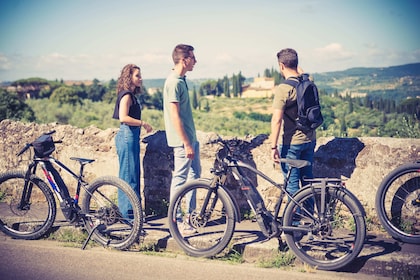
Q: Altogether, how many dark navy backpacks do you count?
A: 1